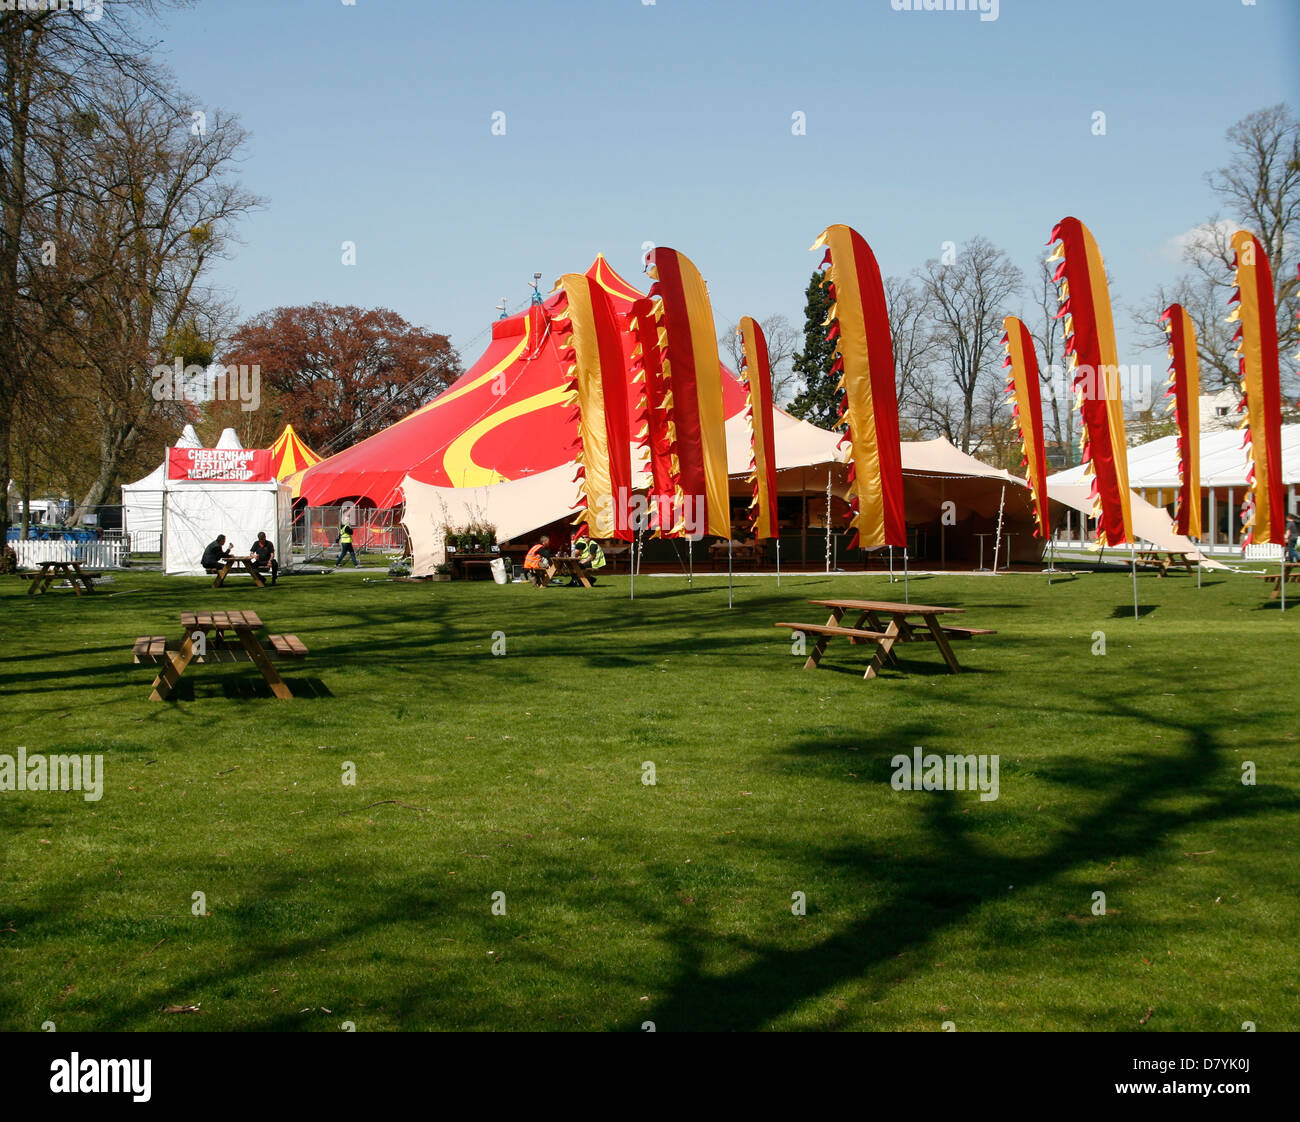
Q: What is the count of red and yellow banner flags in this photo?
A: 9